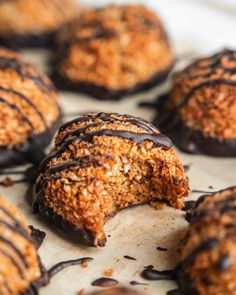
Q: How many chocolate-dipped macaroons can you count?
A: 7